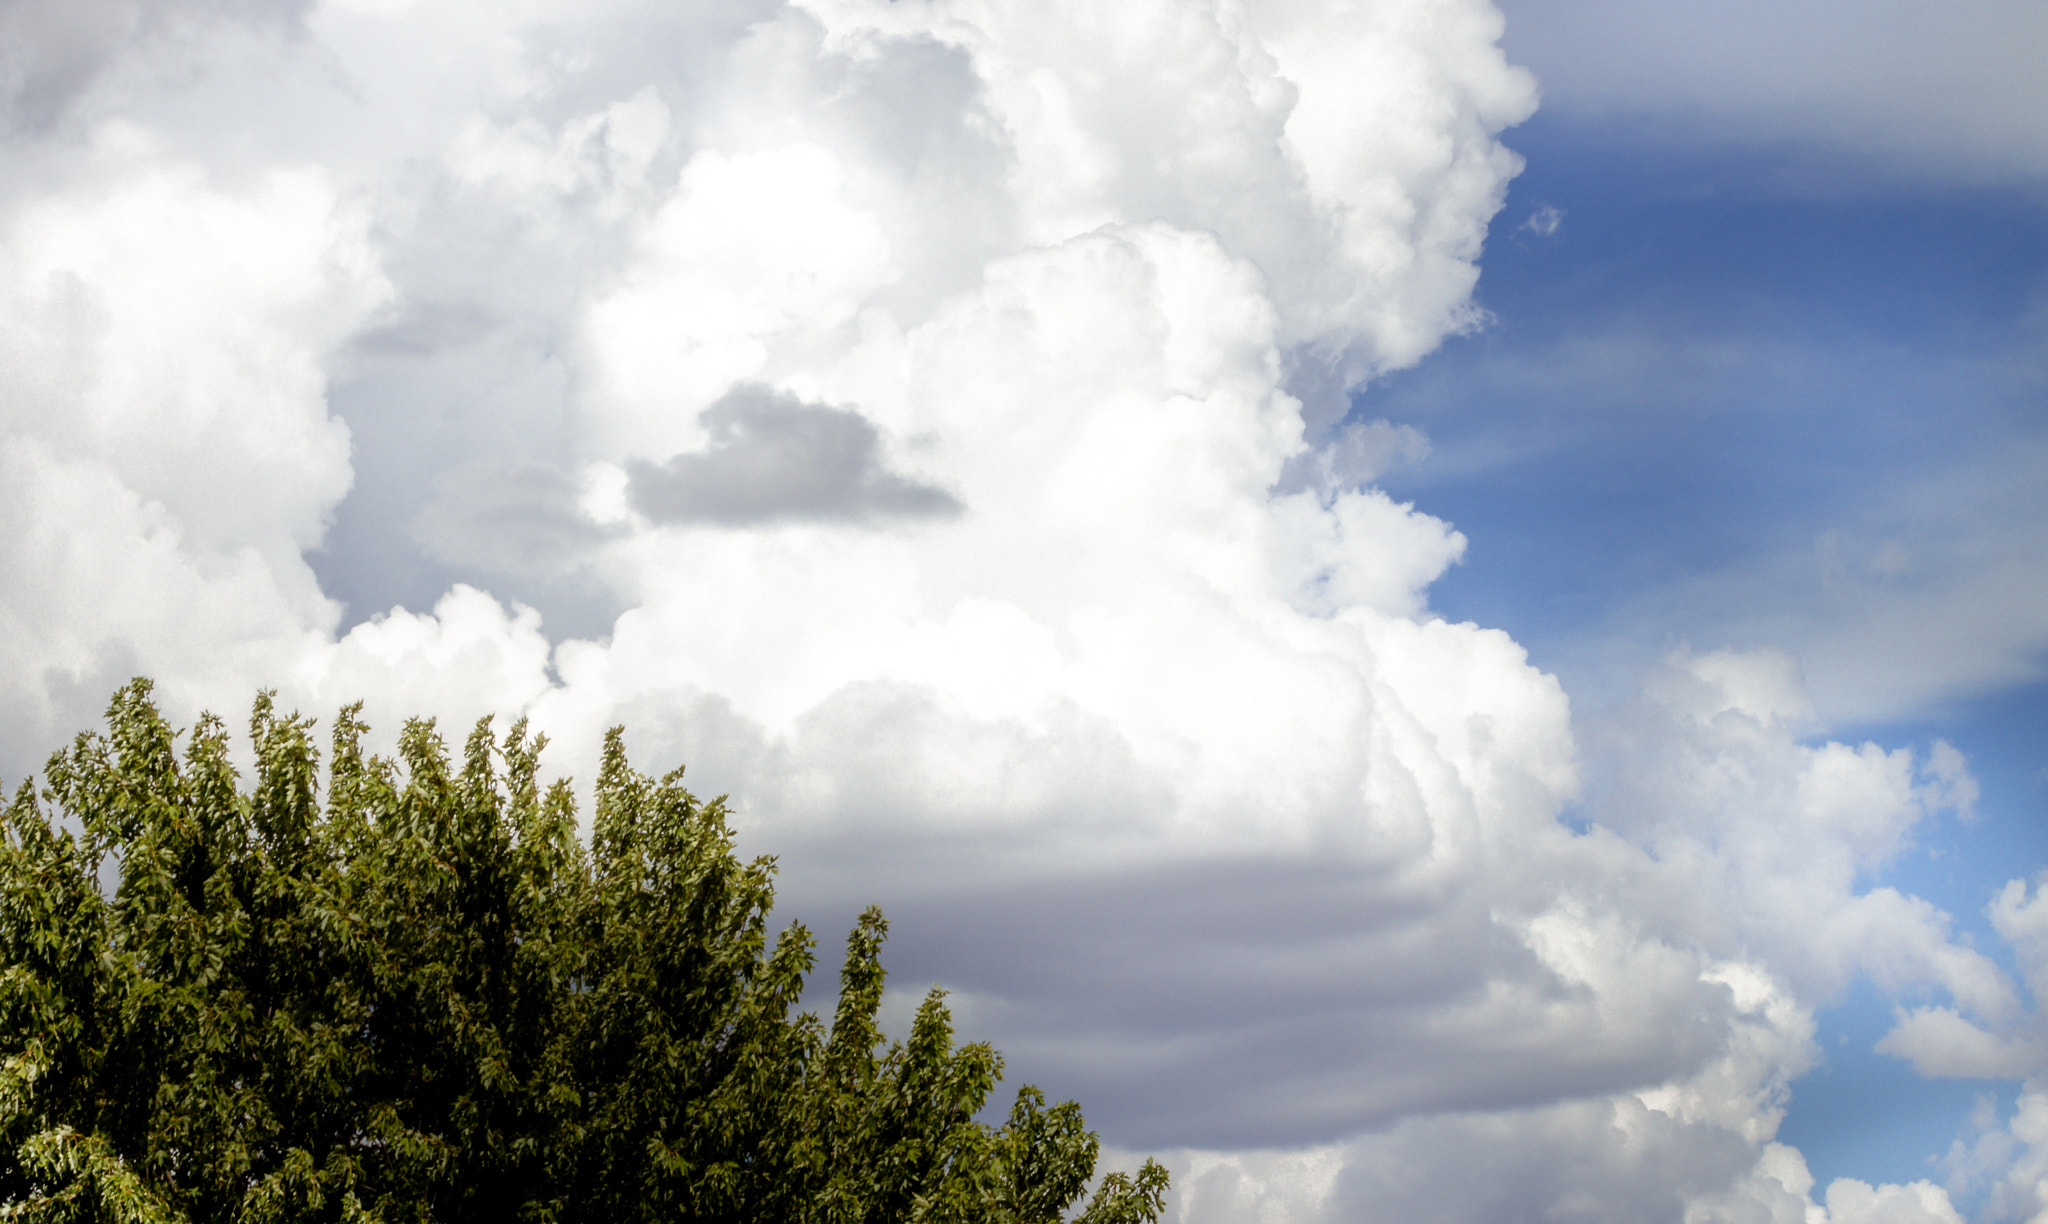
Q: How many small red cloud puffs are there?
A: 0